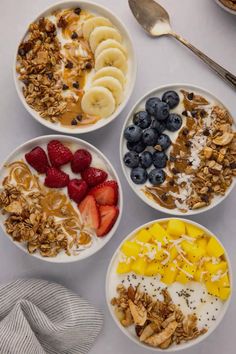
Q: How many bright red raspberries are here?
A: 6